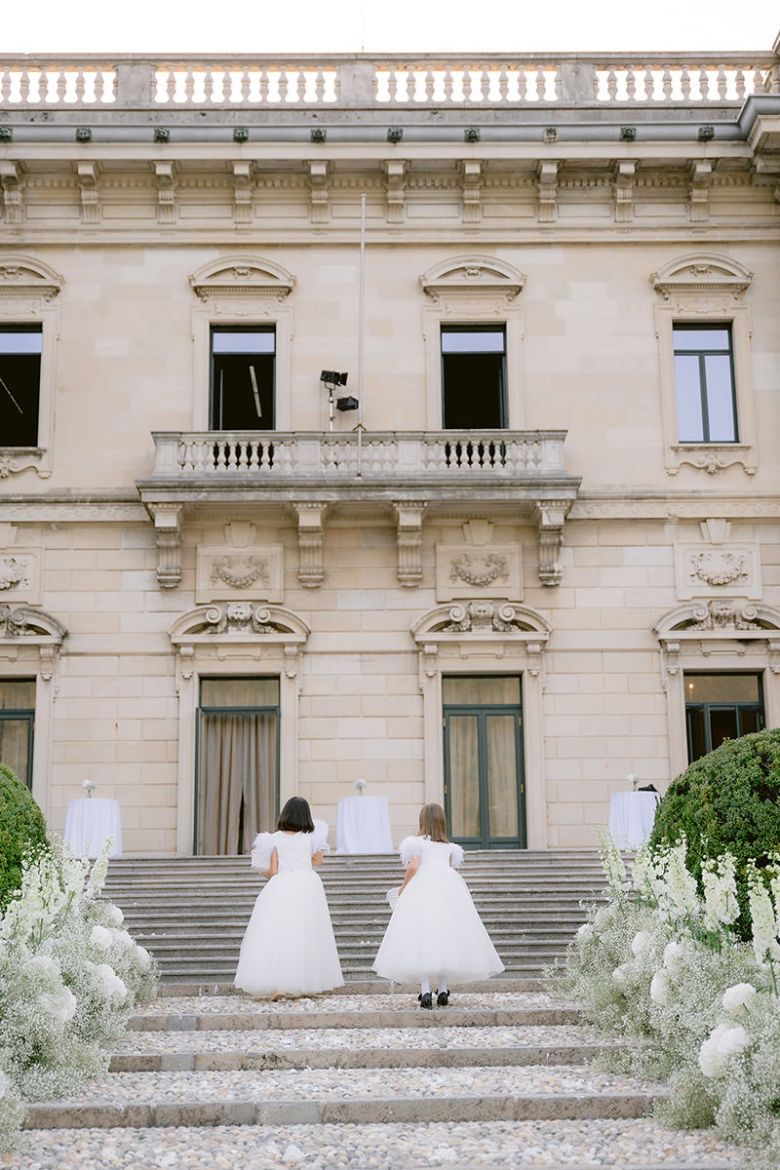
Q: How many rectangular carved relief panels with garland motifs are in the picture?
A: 4